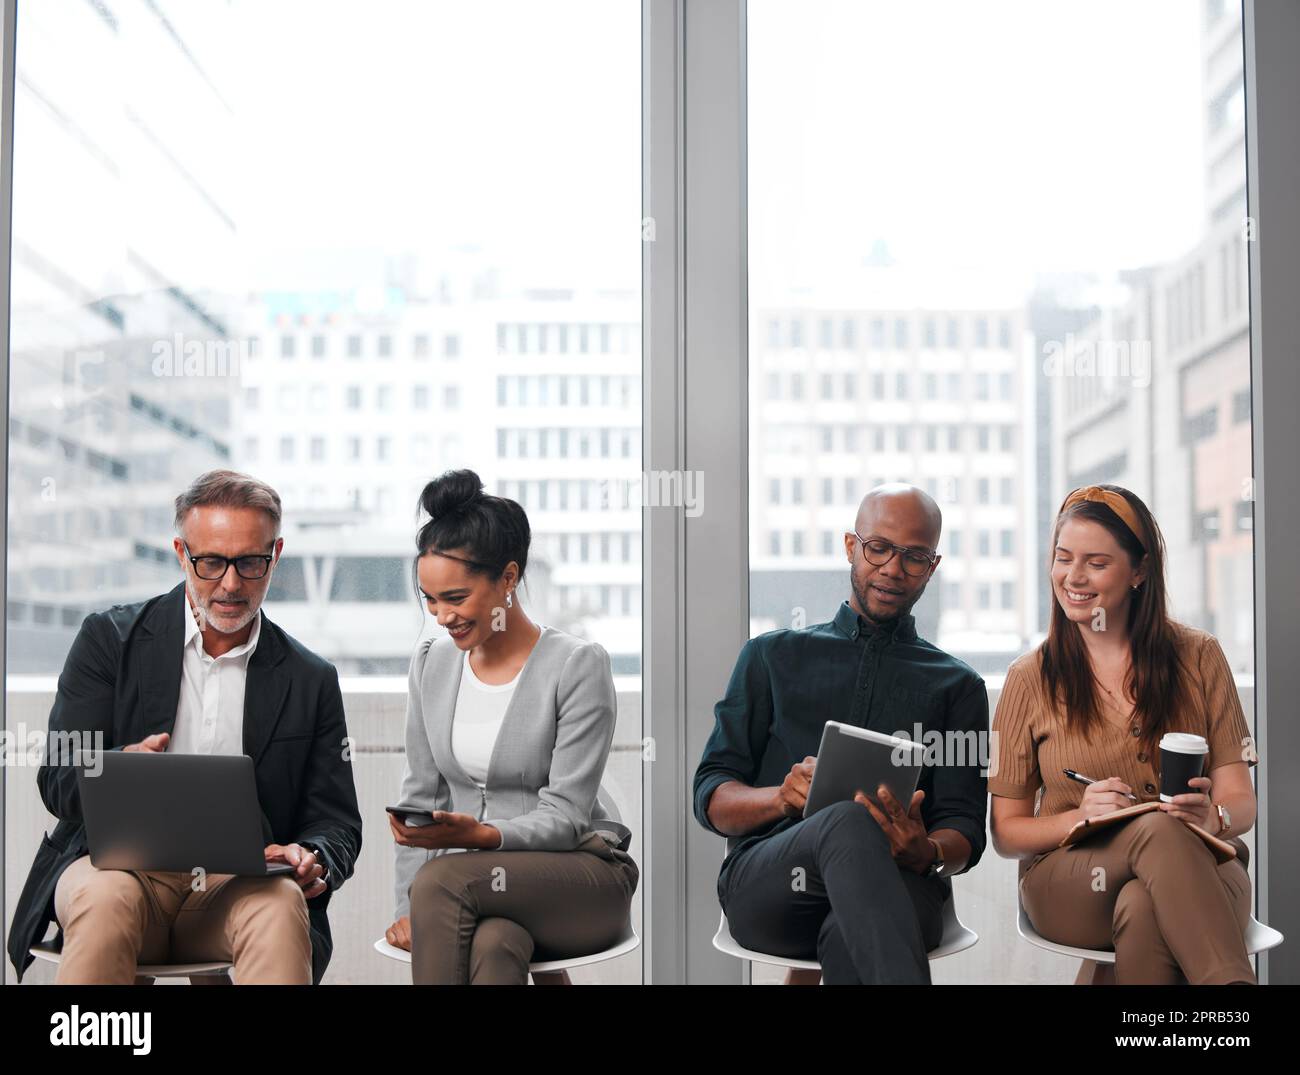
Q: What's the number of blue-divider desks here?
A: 0